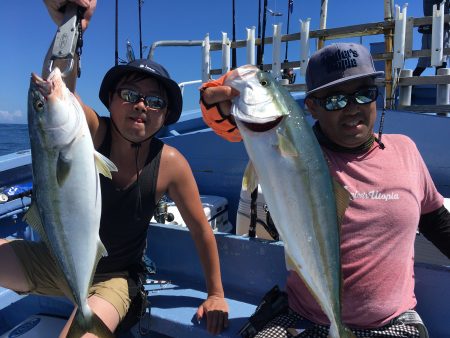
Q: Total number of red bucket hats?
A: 0